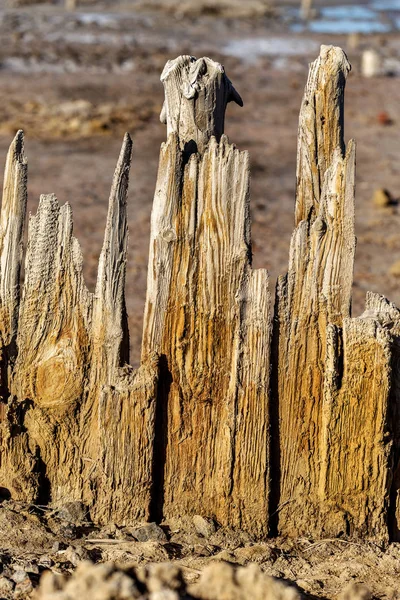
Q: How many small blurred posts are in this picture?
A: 4